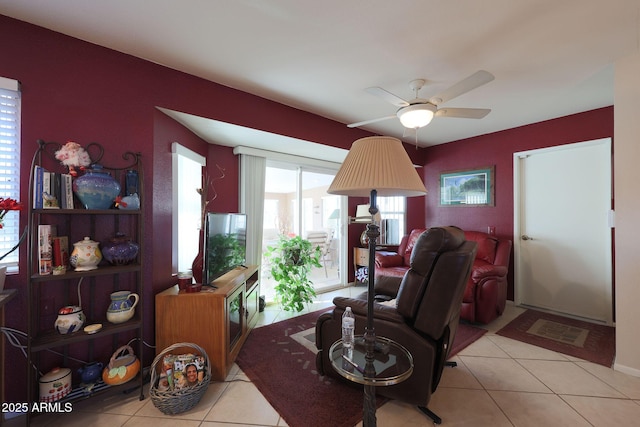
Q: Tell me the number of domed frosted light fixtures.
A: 1